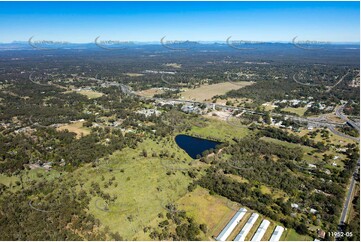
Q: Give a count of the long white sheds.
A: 4